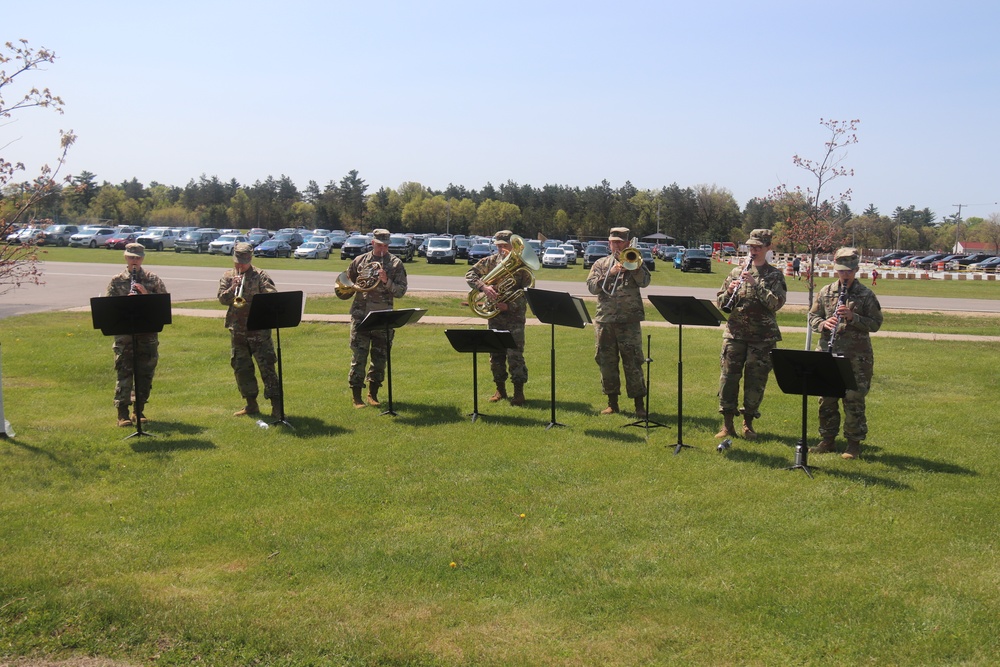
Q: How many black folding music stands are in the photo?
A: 7